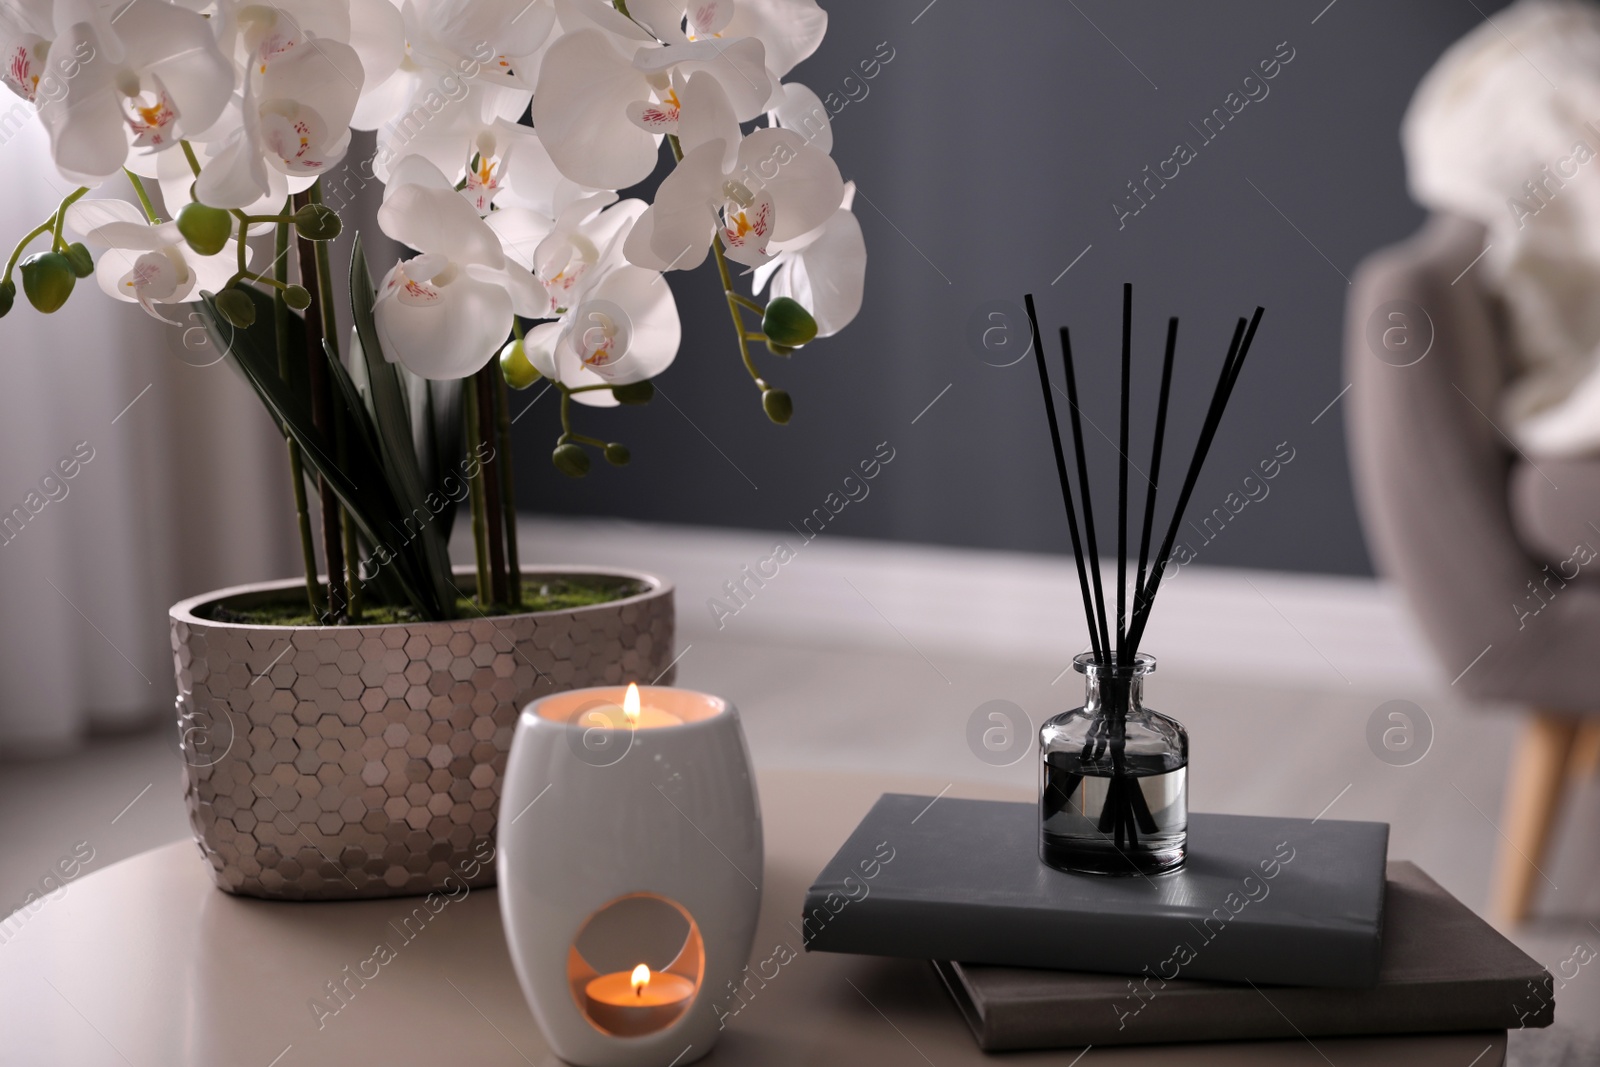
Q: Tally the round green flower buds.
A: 14